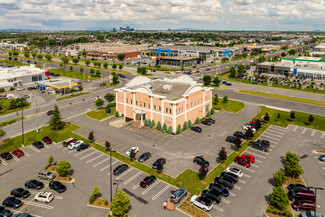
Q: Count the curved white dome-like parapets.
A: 4